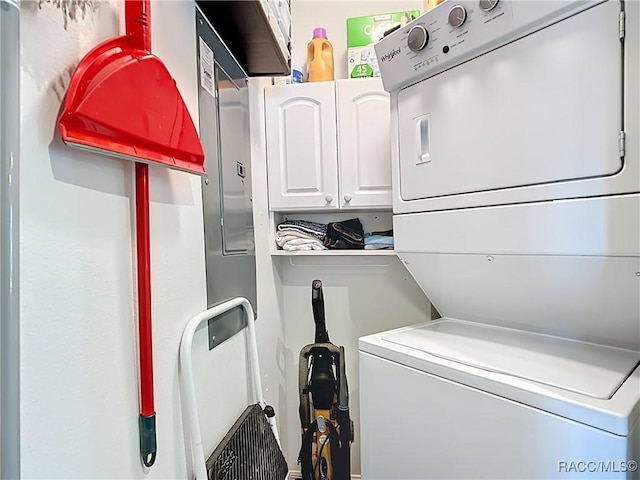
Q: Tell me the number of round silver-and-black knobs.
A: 3